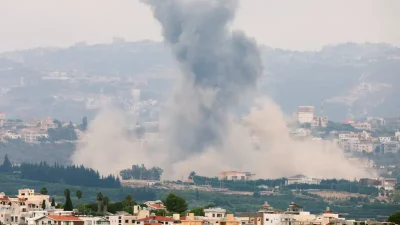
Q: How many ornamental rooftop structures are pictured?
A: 3